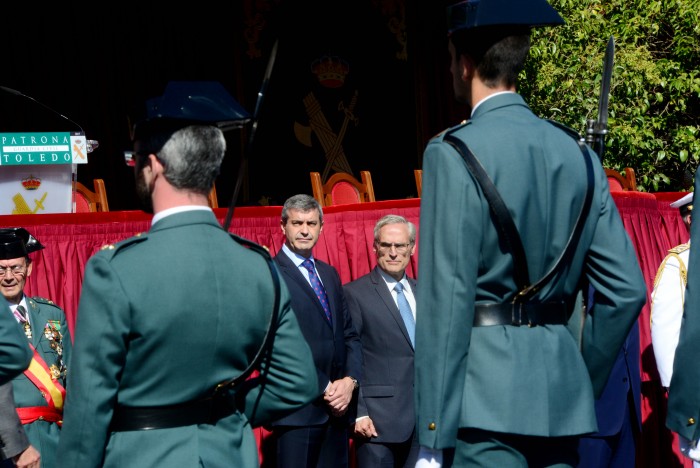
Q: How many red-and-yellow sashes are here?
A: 1